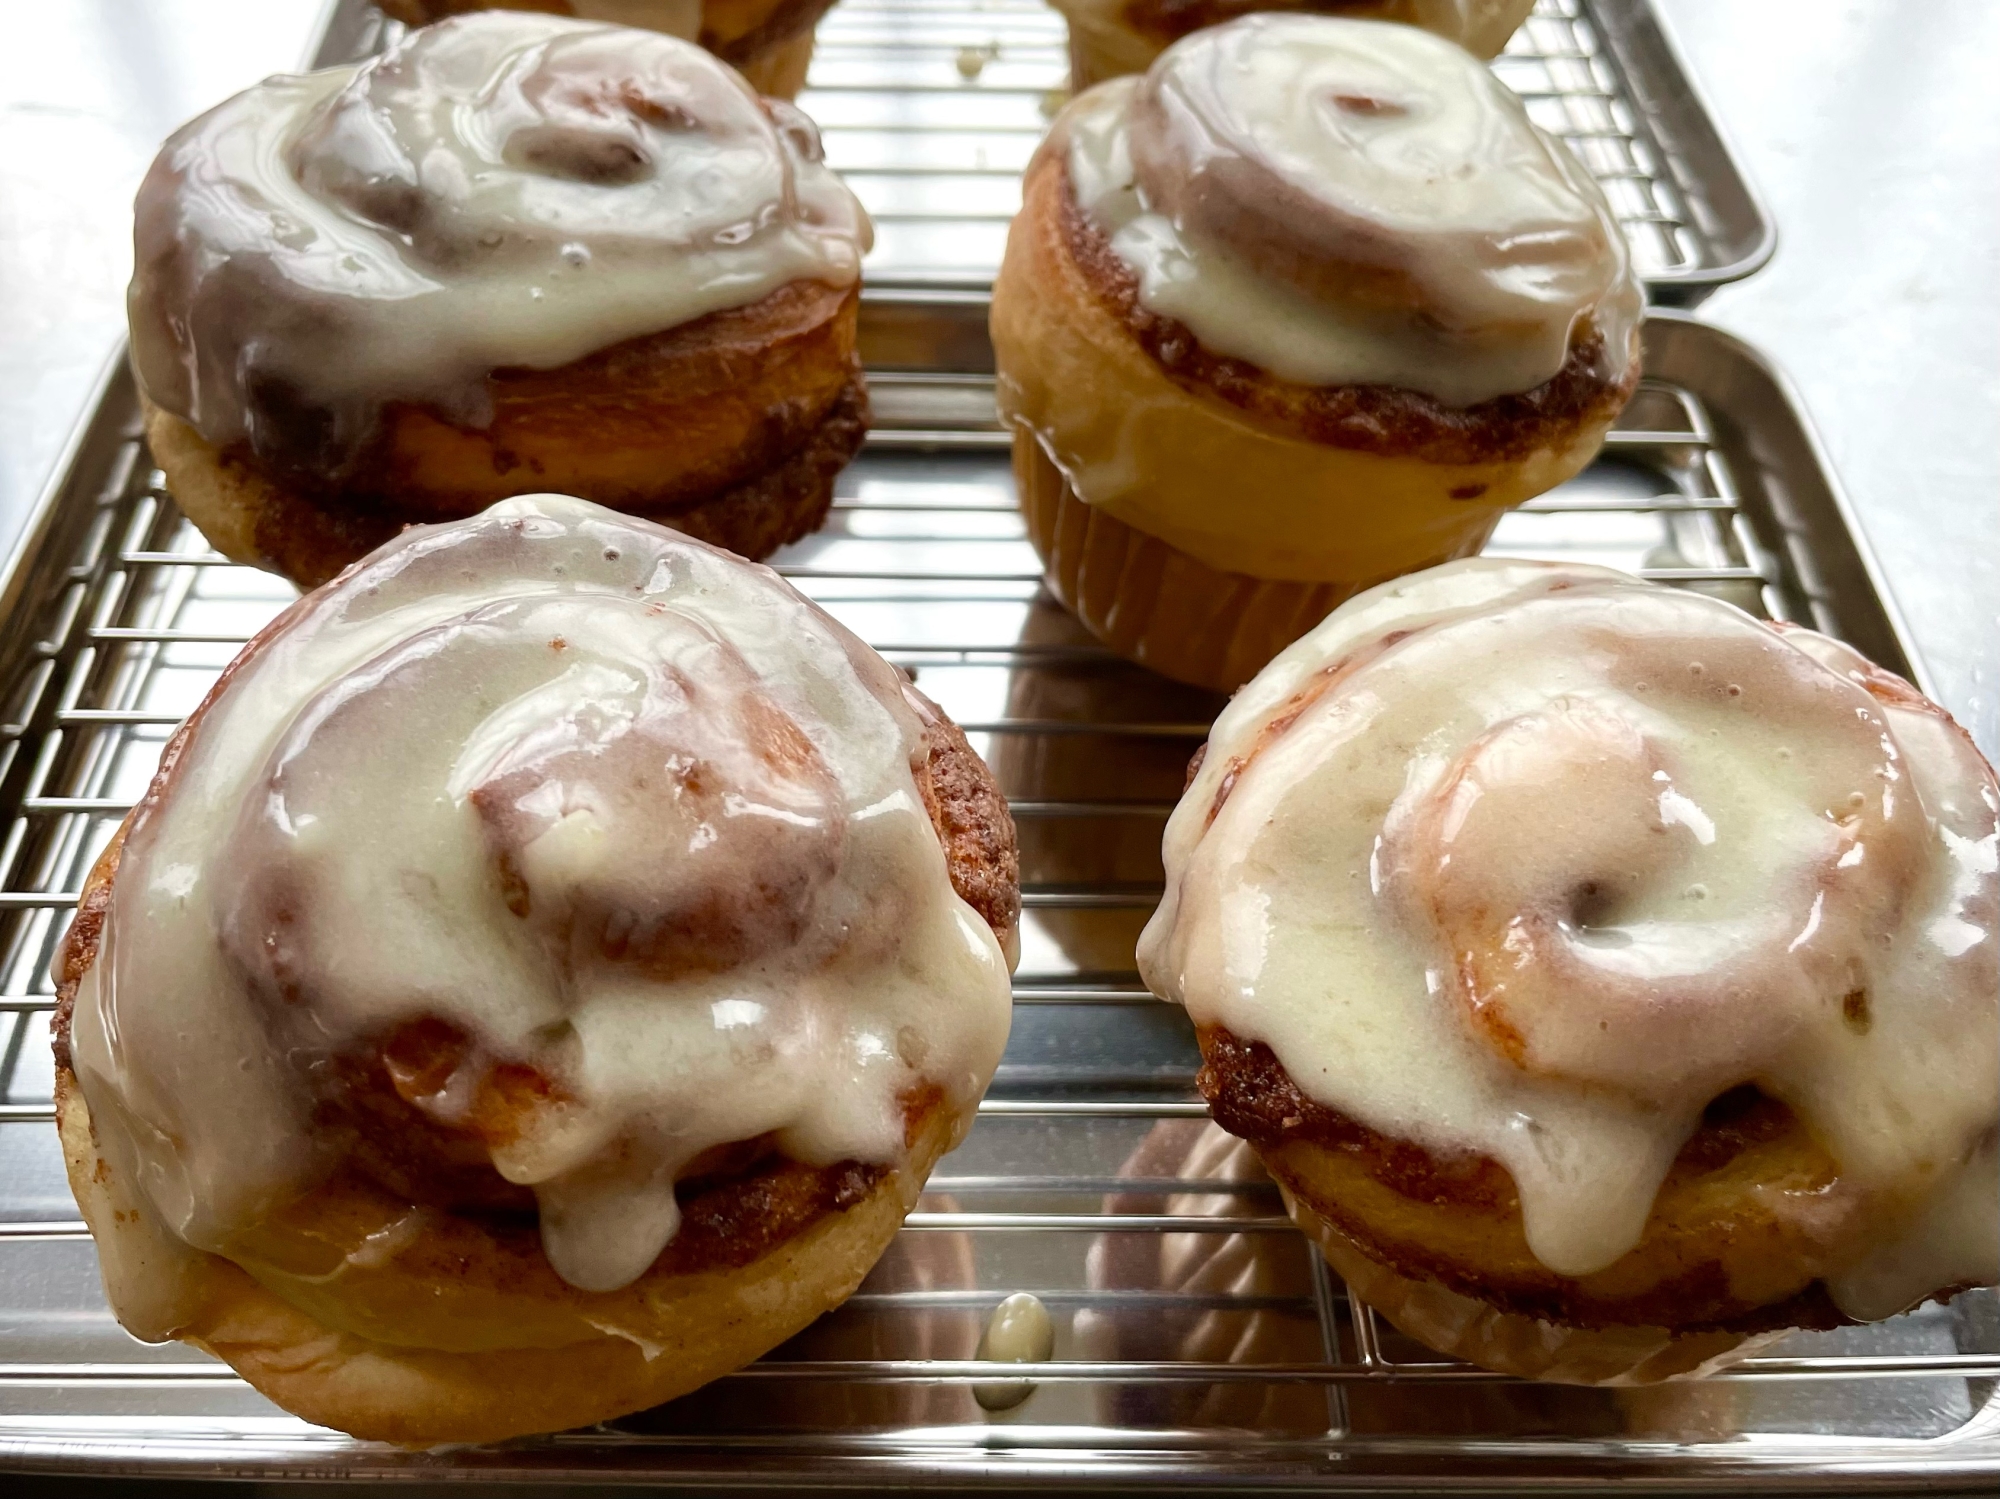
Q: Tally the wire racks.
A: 2